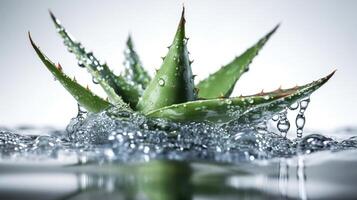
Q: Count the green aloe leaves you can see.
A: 6